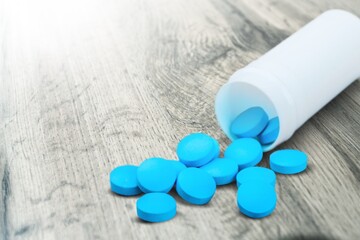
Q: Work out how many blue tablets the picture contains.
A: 13